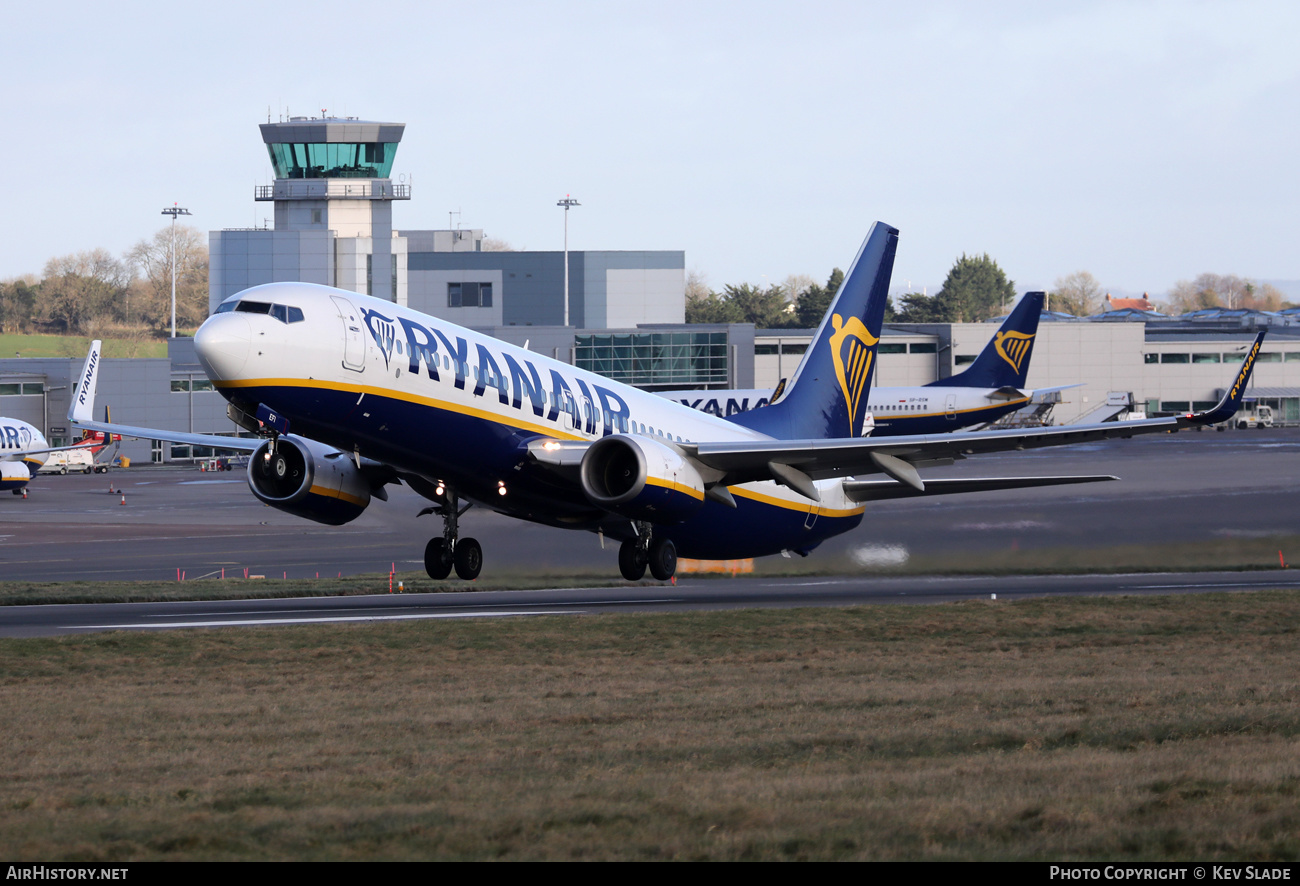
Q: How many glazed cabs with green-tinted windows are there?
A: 1